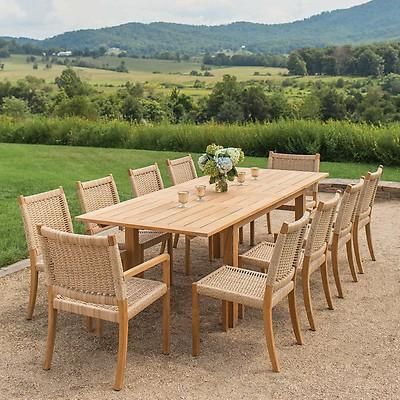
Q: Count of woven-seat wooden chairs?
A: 10